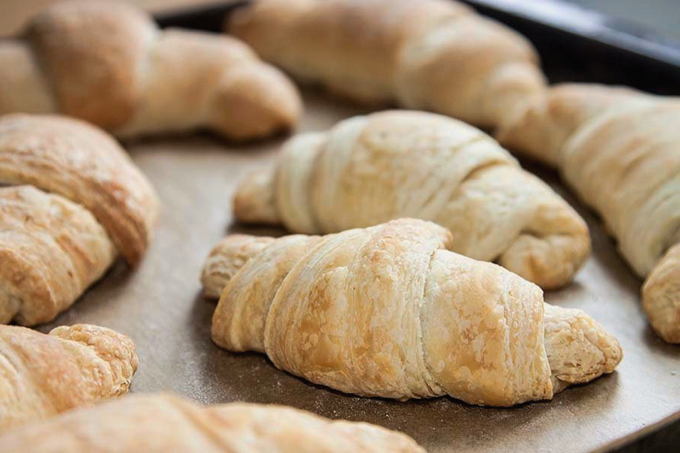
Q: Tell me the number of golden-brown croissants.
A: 8